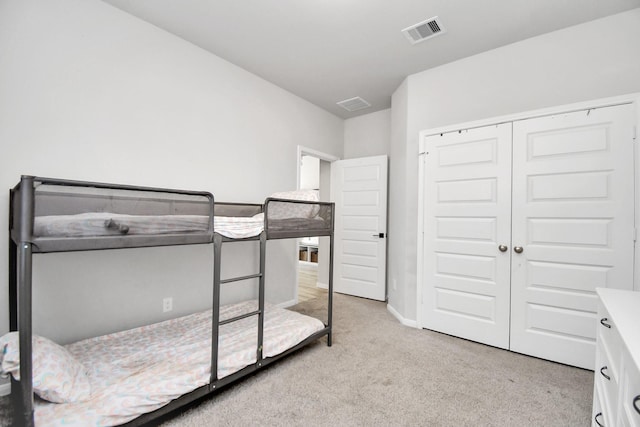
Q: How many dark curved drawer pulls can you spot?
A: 4